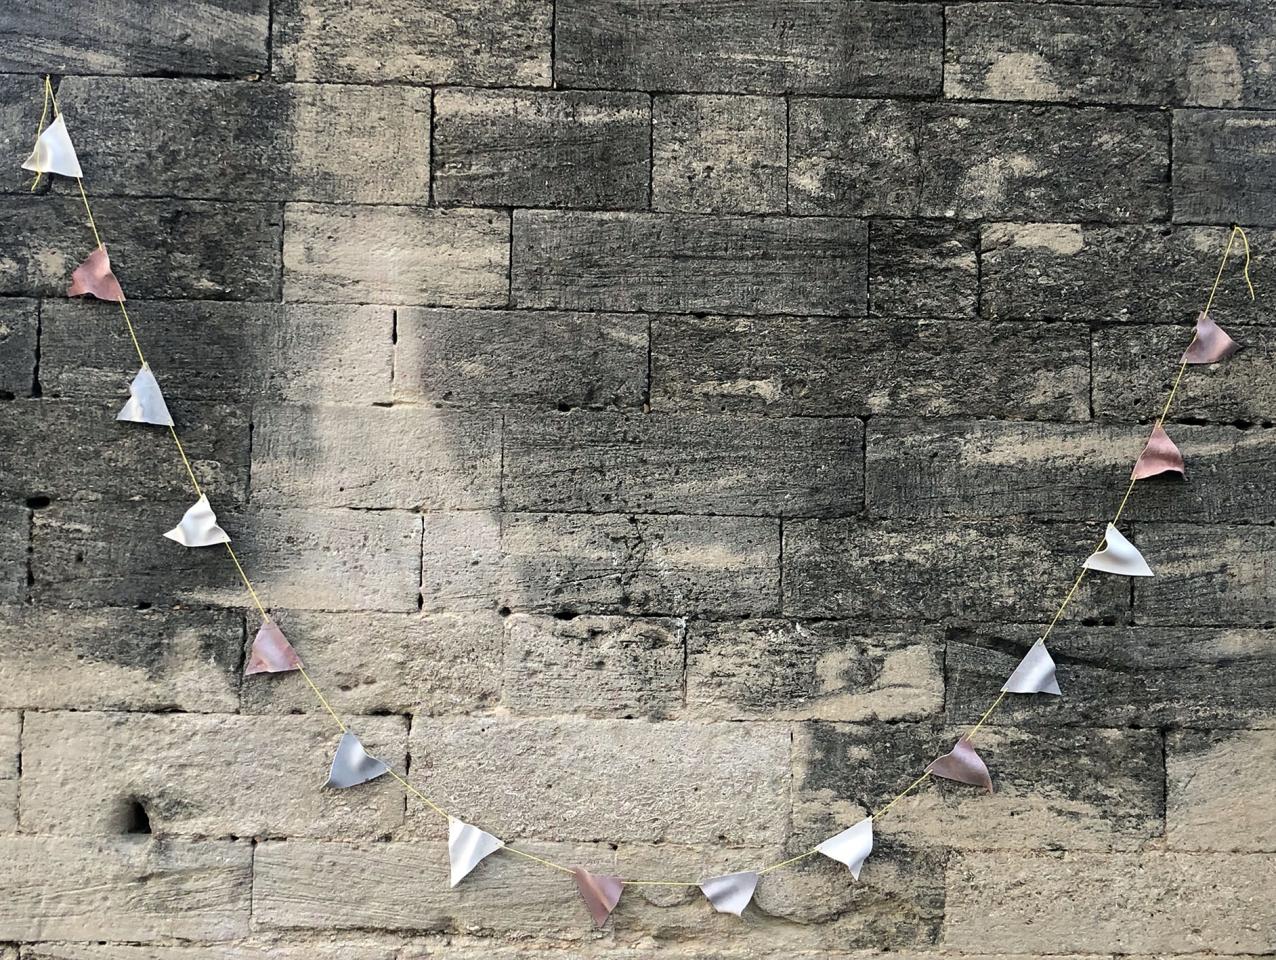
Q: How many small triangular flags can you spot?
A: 15